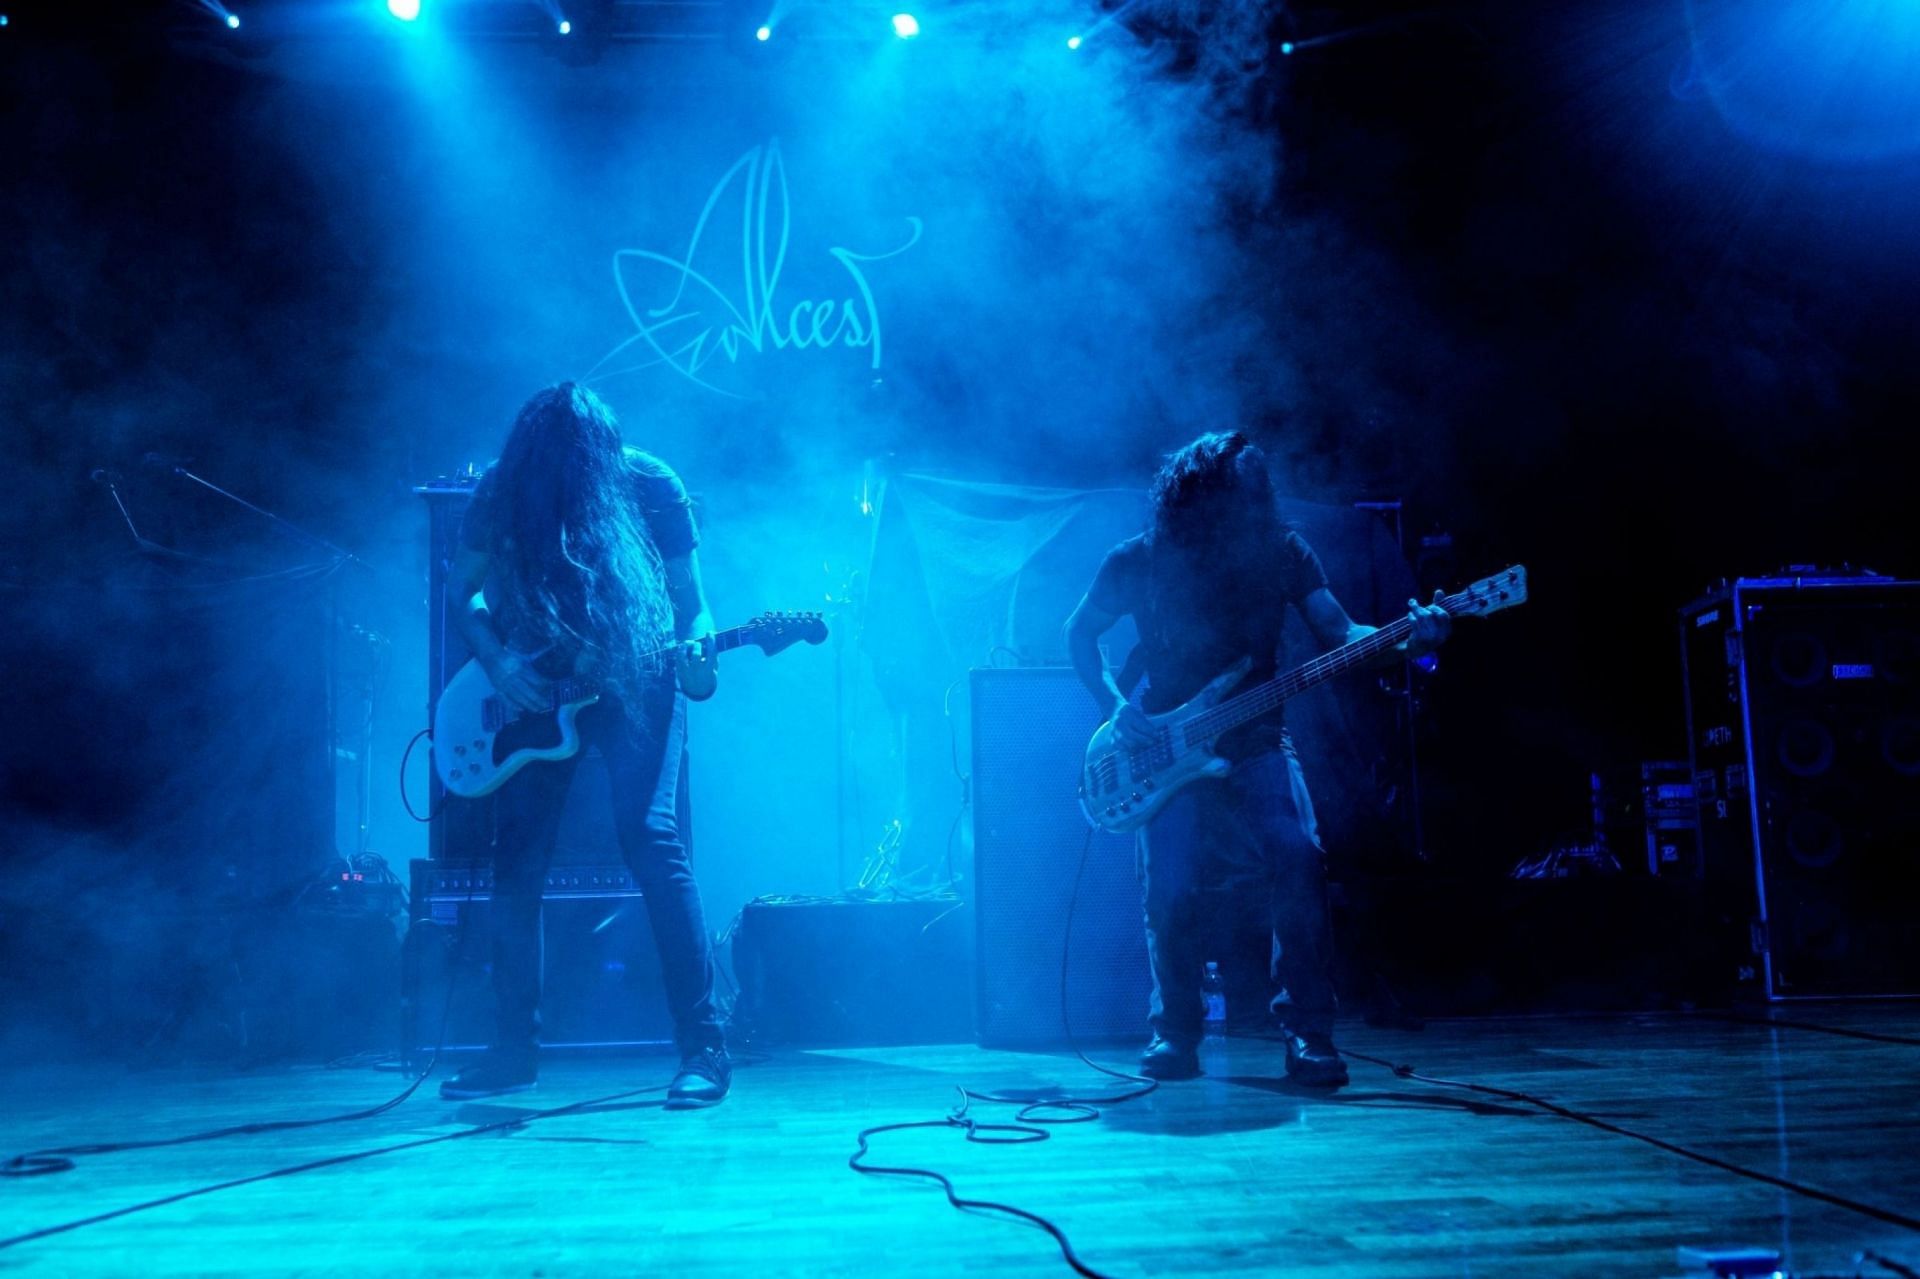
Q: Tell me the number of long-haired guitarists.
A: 2